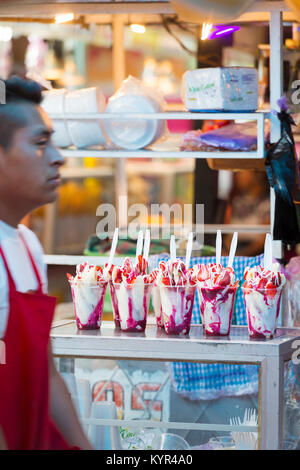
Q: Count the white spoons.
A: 8